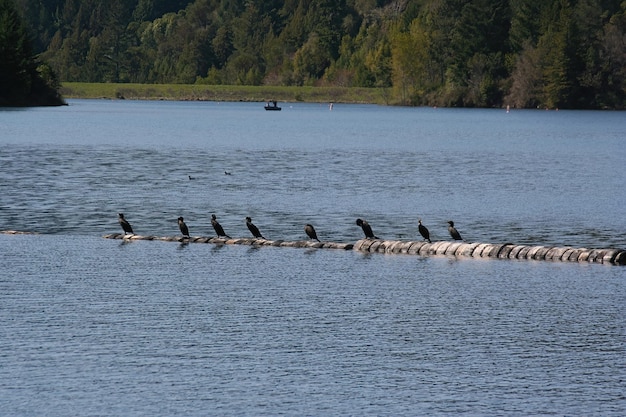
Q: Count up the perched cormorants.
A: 8